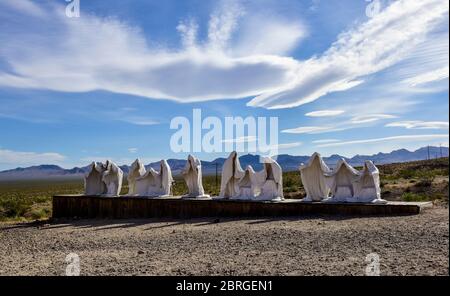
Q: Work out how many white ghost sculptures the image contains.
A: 12